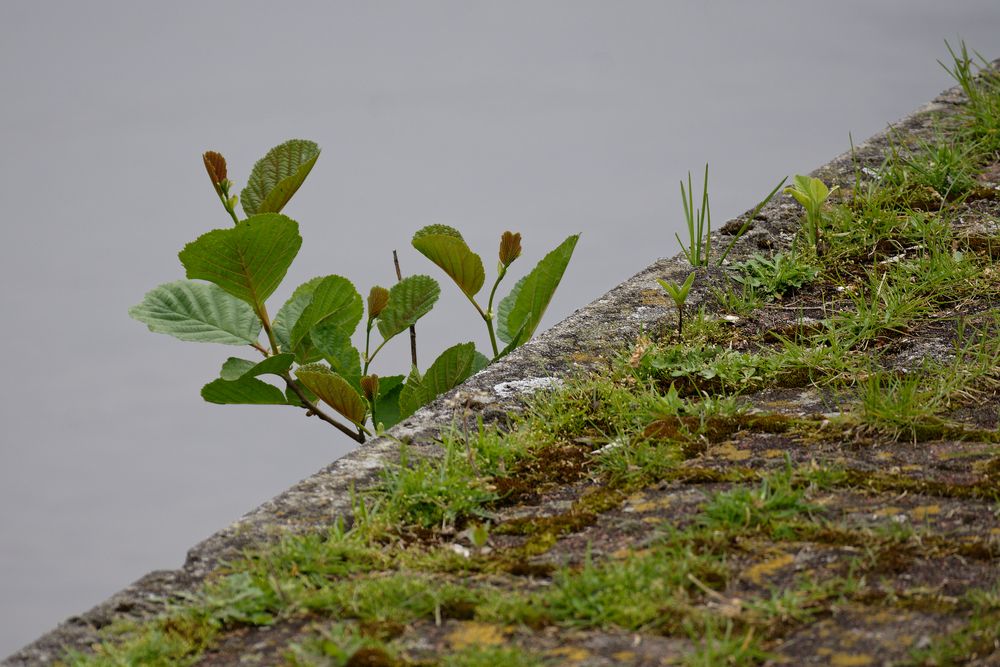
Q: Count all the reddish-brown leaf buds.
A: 4